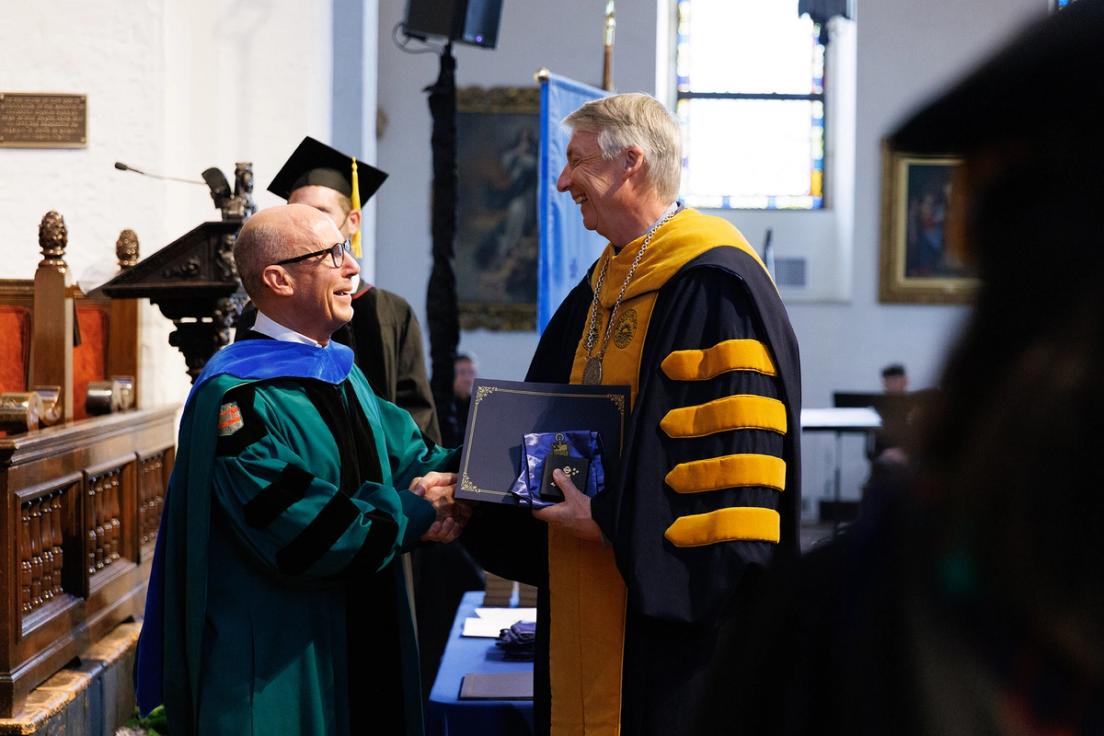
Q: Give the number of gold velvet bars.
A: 4